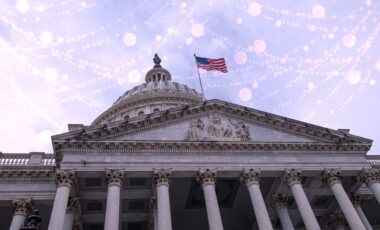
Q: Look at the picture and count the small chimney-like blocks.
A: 2